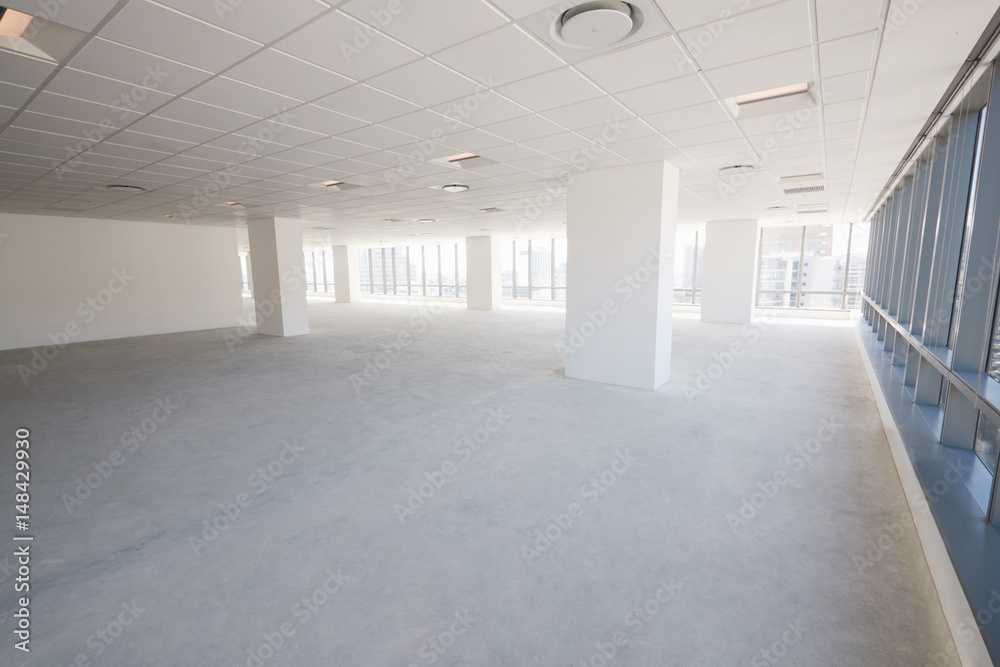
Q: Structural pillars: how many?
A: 5